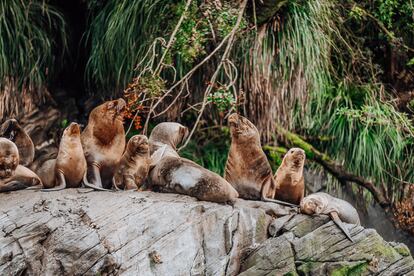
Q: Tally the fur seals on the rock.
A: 9